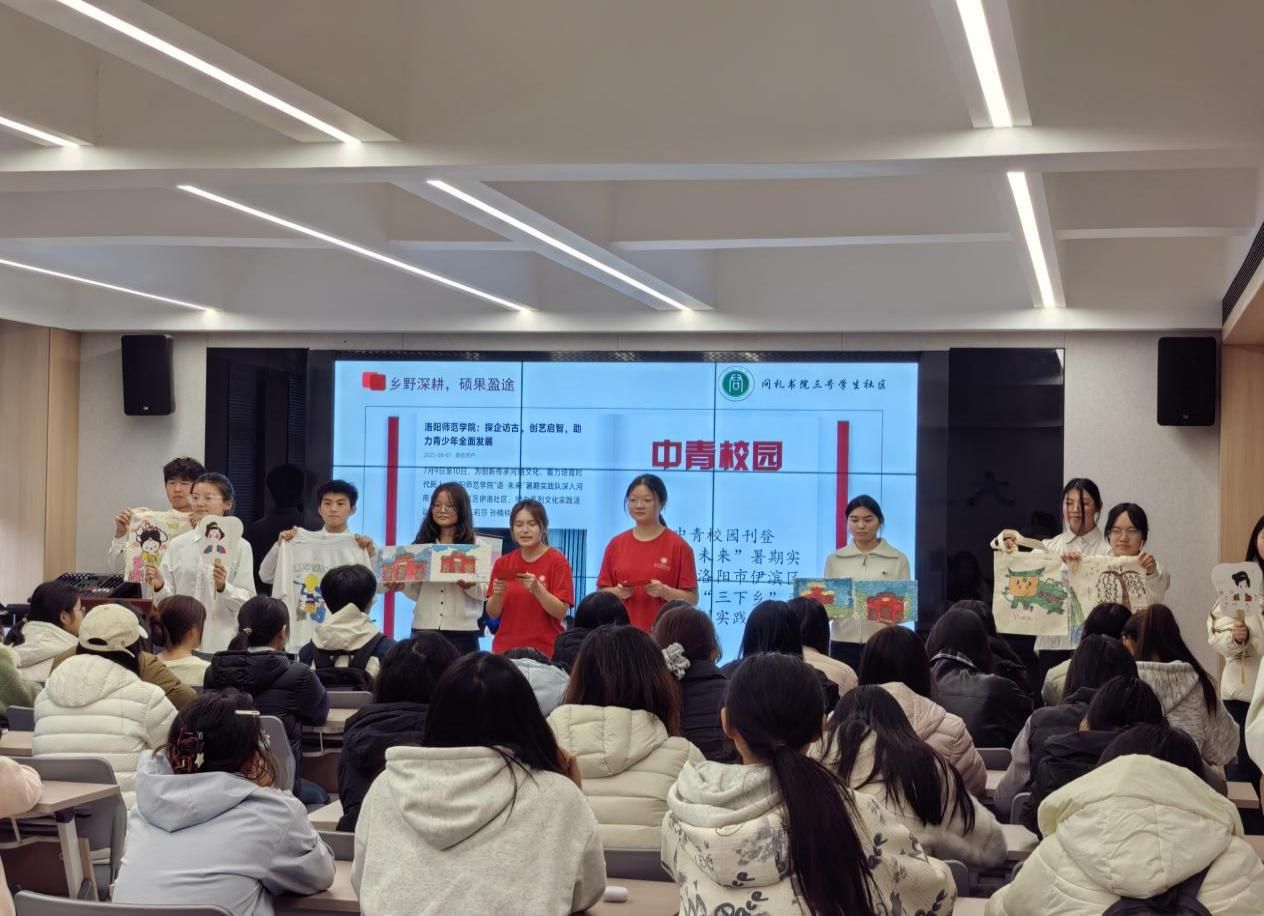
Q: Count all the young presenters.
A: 10